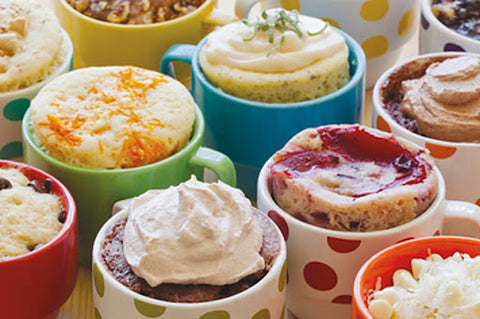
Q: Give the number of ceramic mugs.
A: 11